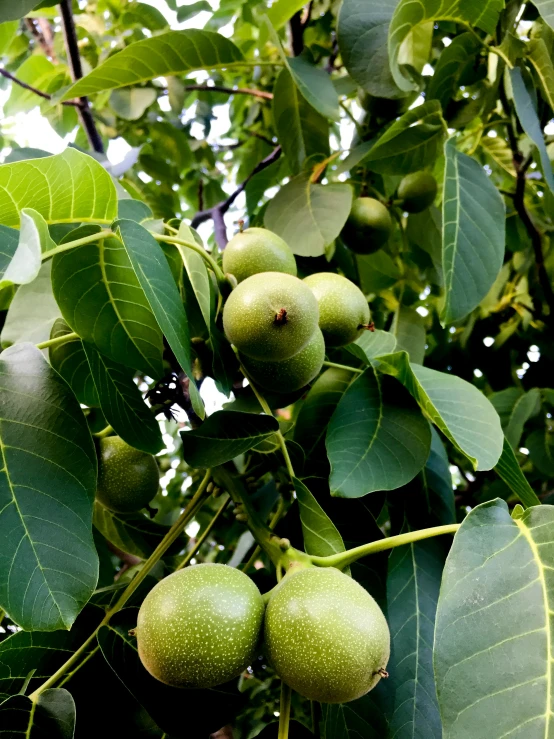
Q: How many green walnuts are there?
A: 9